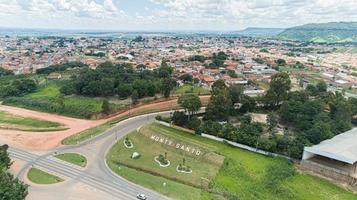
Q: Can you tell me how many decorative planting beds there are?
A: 3